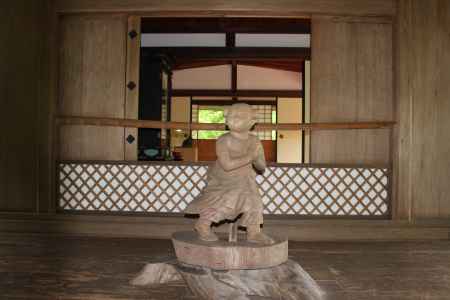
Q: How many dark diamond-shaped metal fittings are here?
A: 3